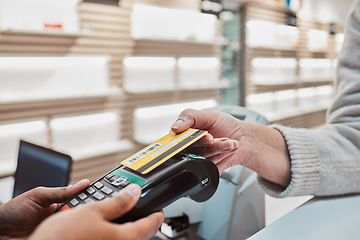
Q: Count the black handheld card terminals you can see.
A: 1